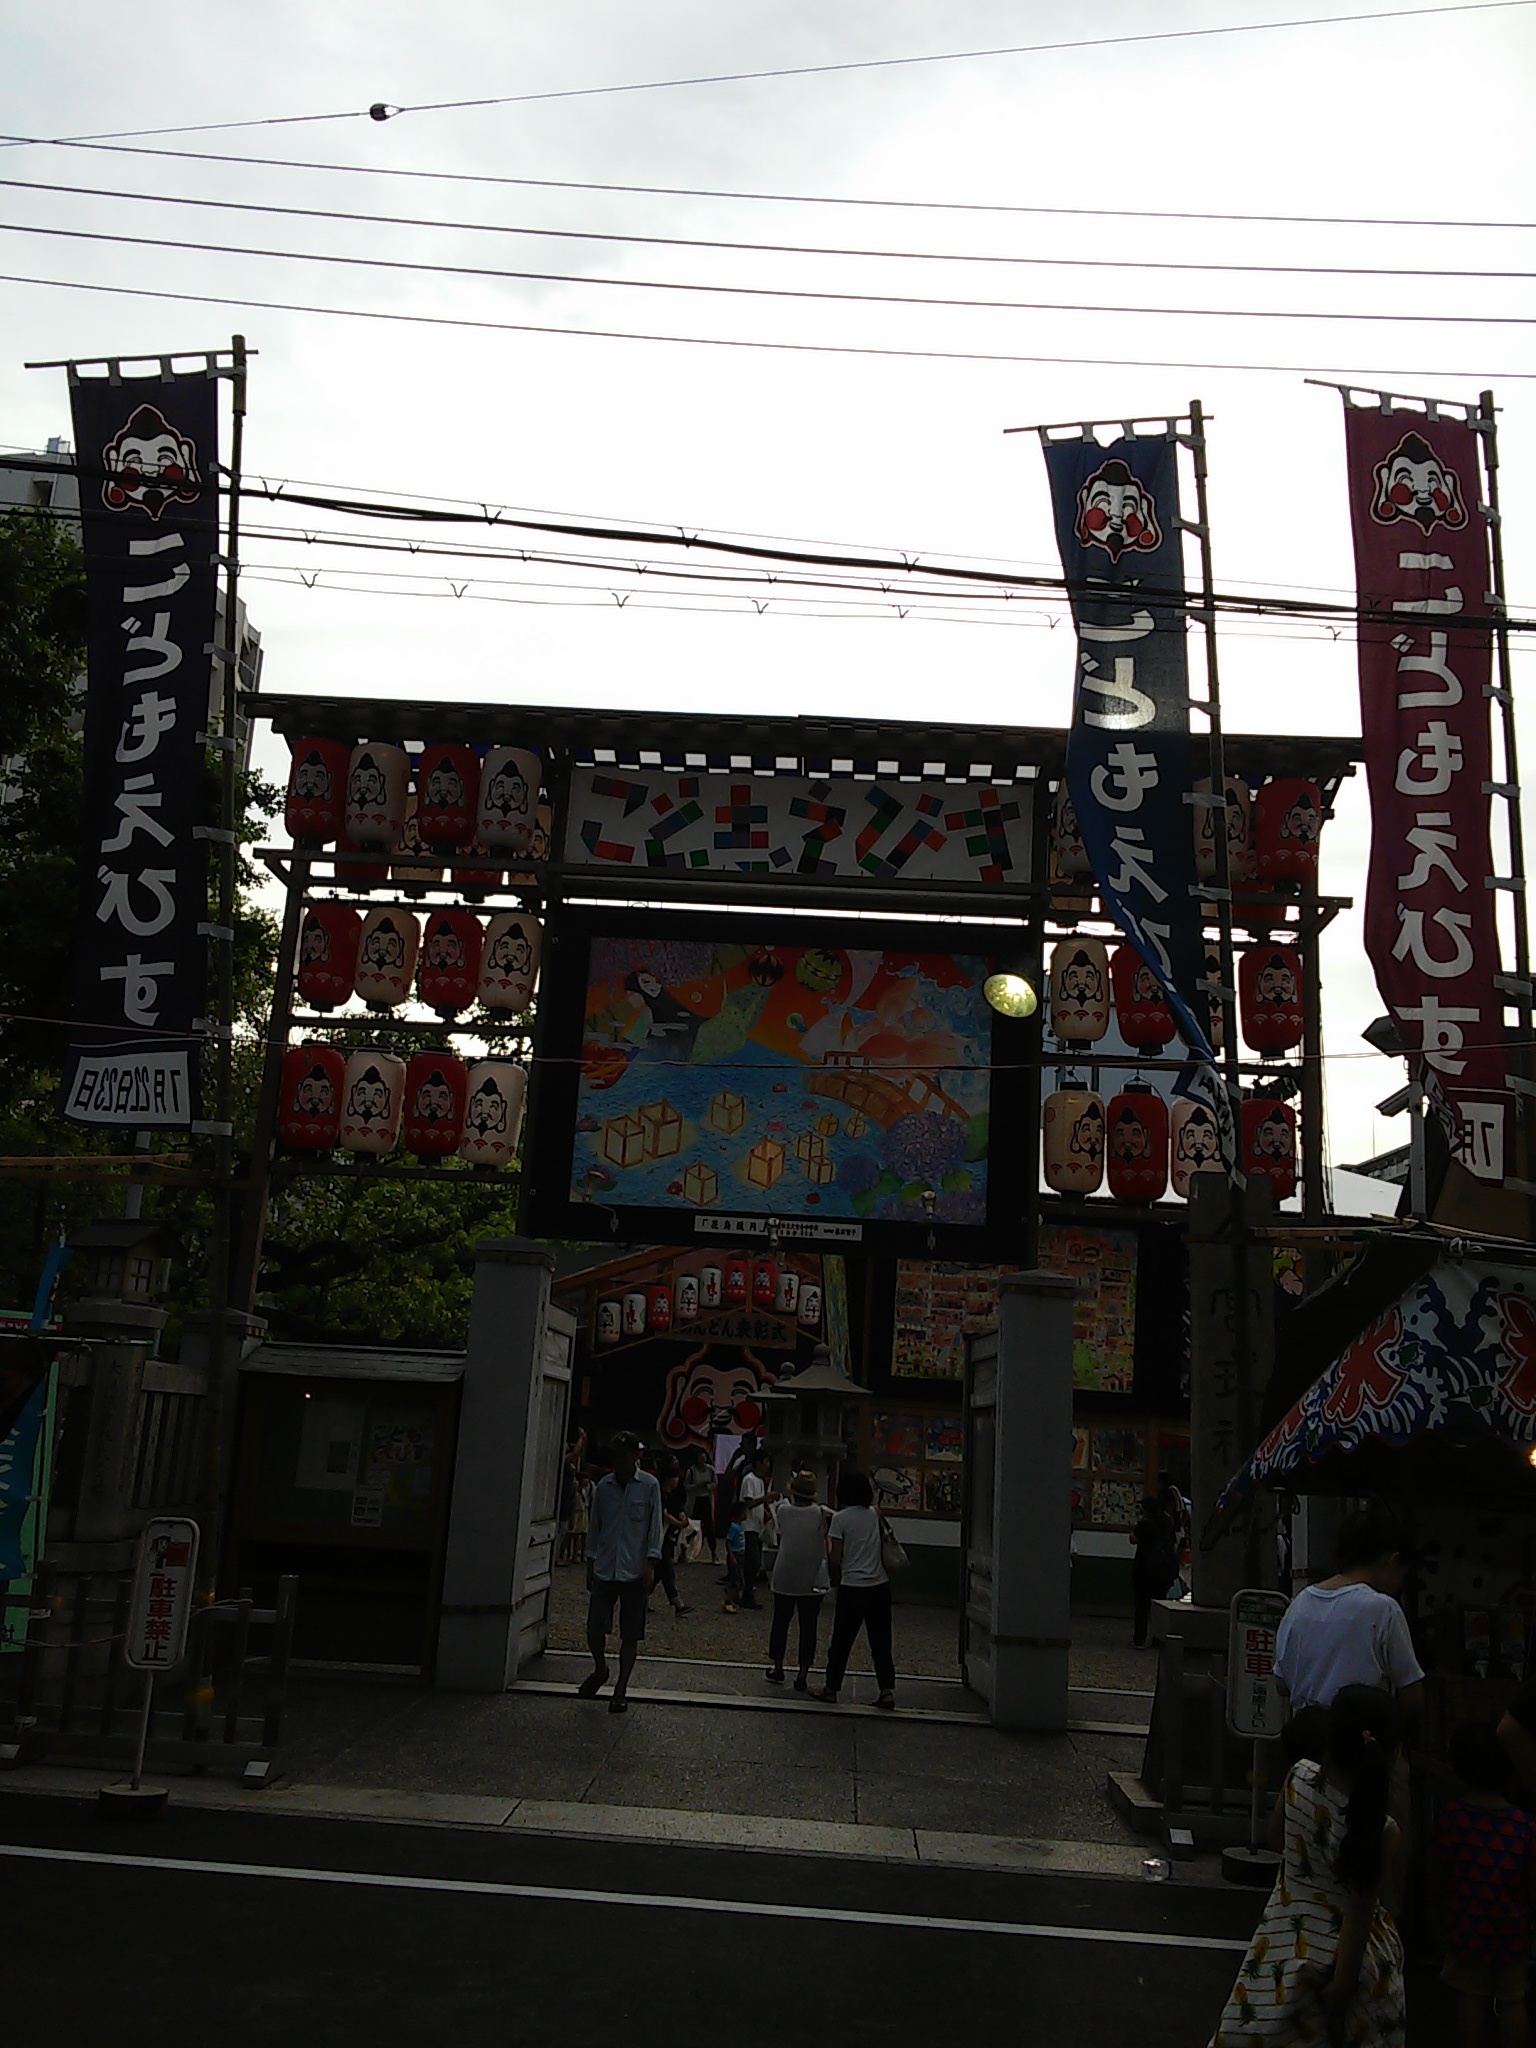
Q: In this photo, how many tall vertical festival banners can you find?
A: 3